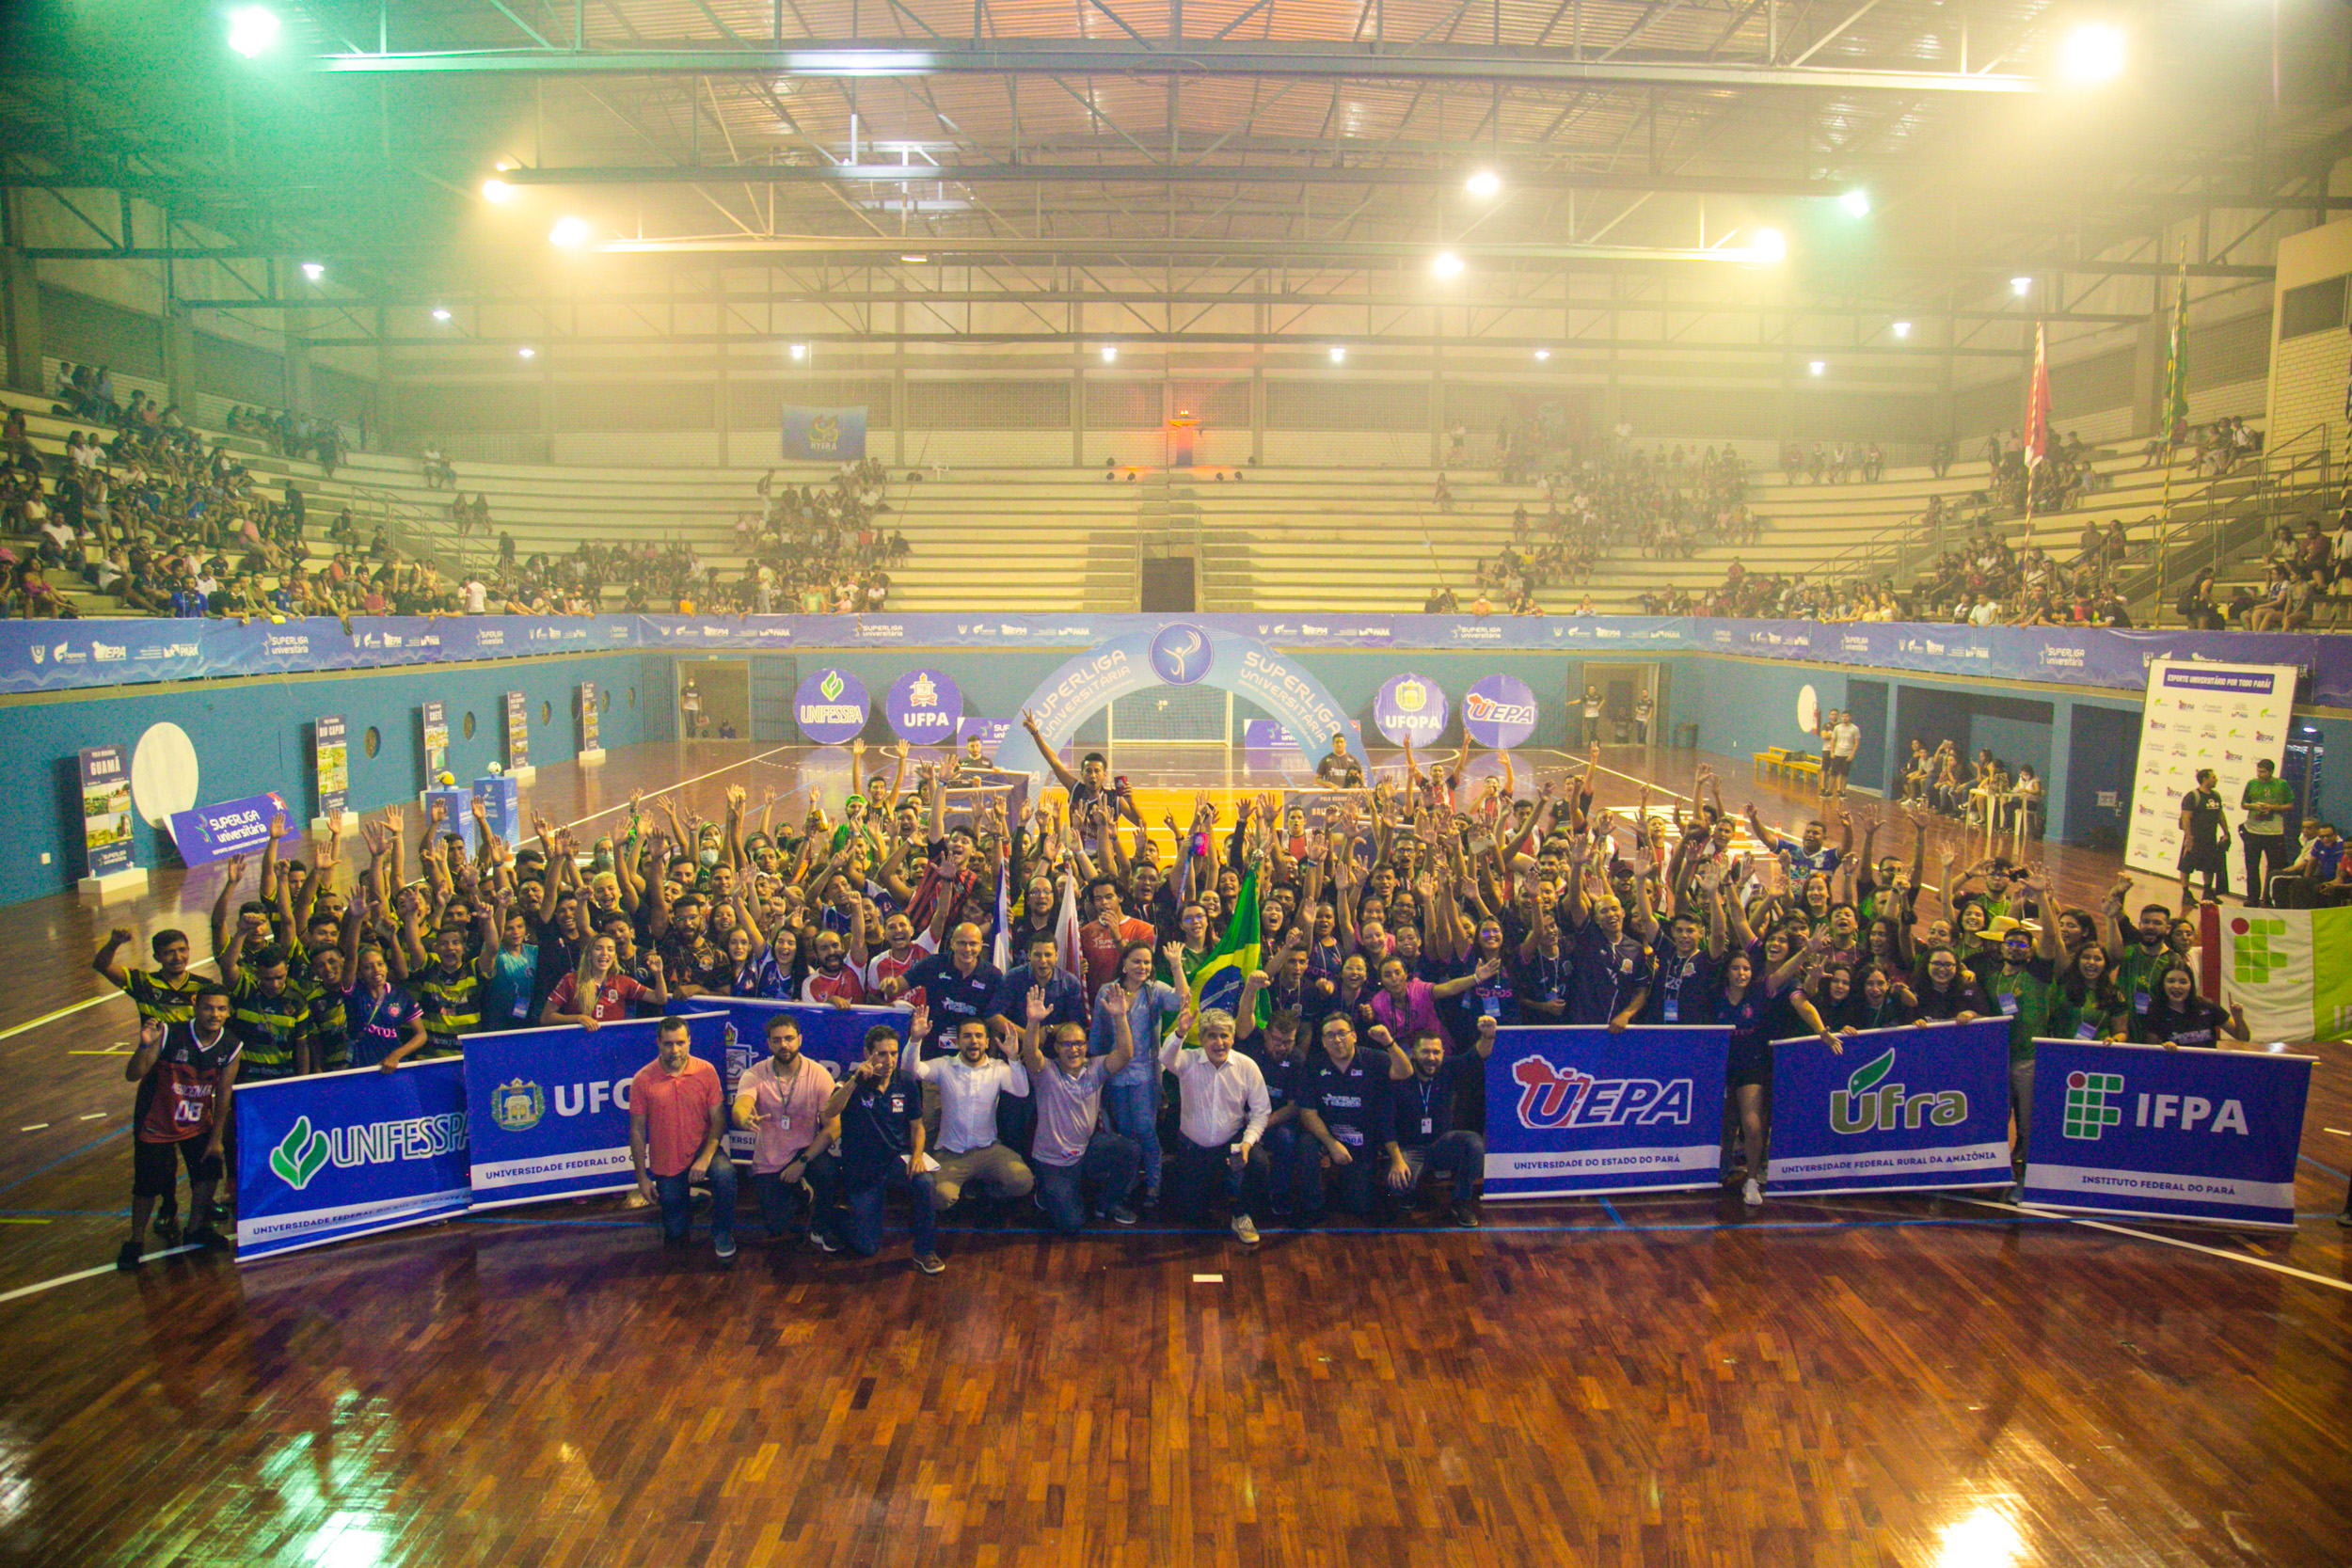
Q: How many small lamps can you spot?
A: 10